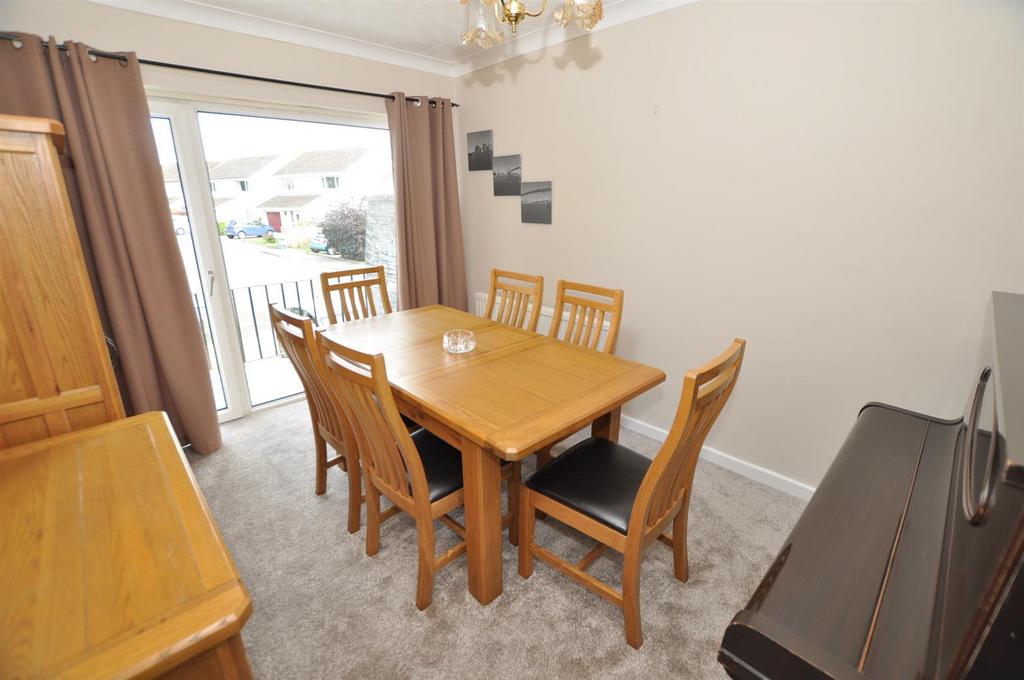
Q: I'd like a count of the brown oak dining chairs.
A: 6